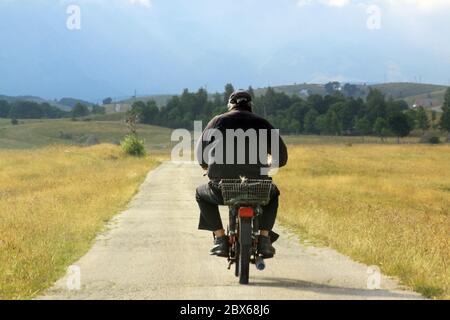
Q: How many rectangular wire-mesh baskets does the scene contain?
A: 1